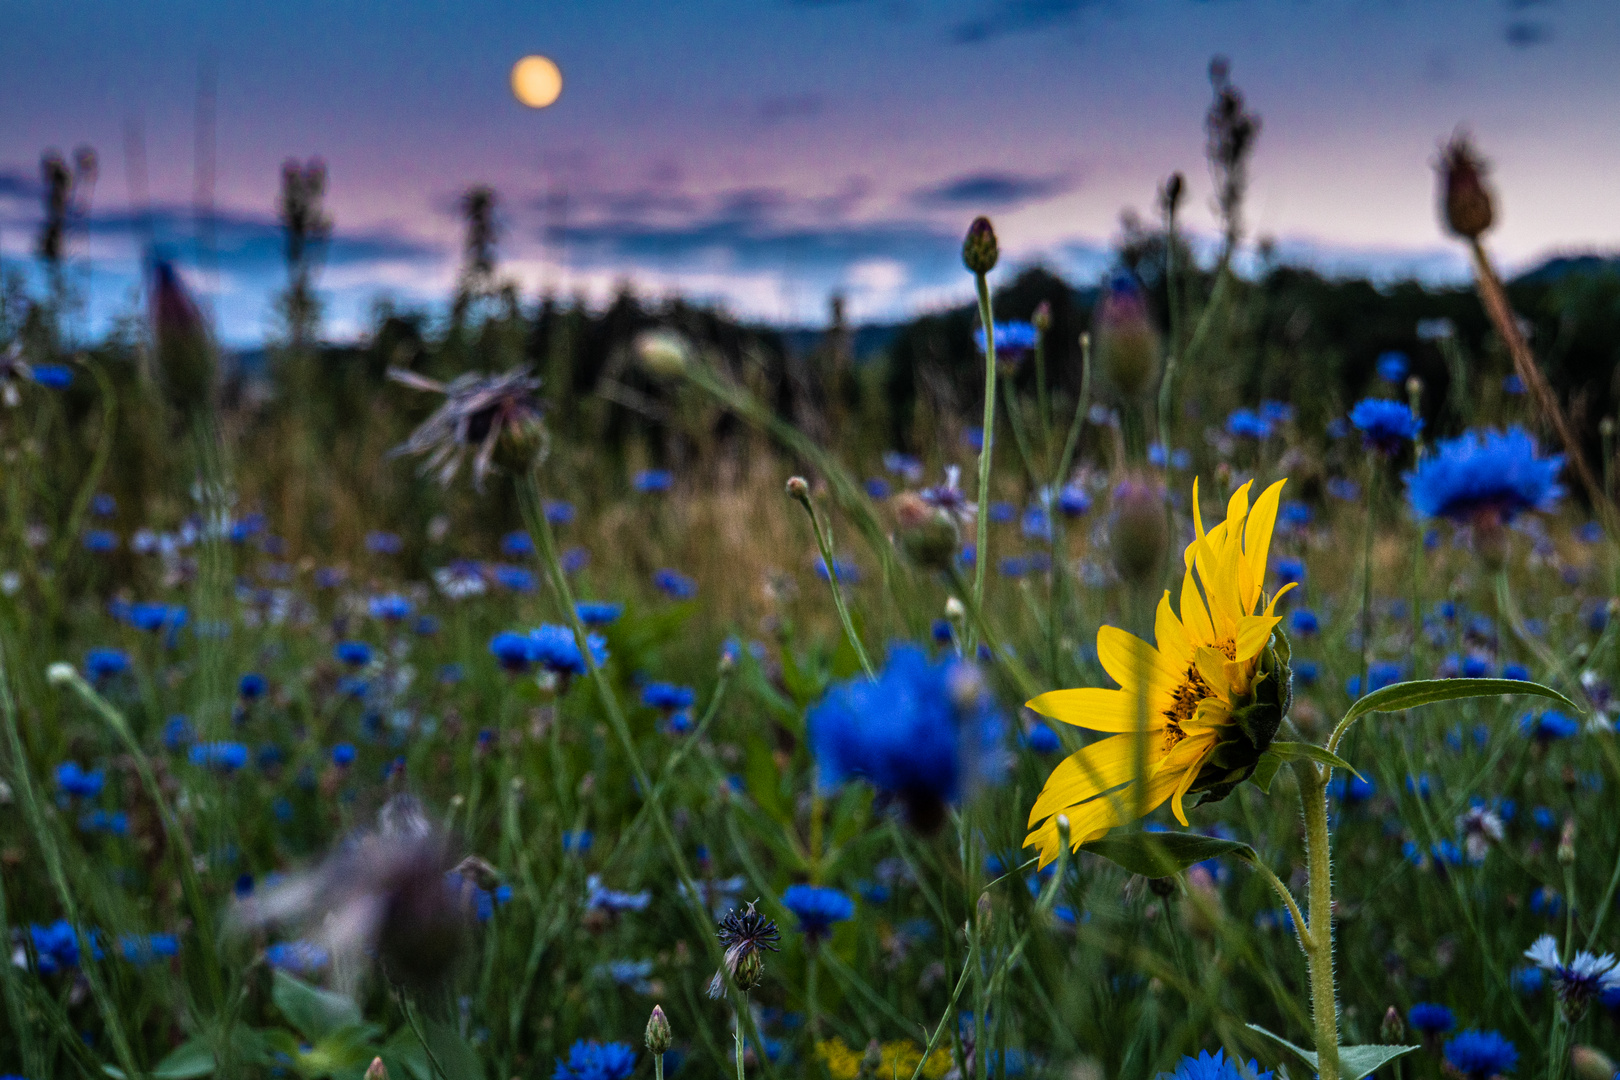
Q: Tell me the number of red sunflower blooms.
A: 0